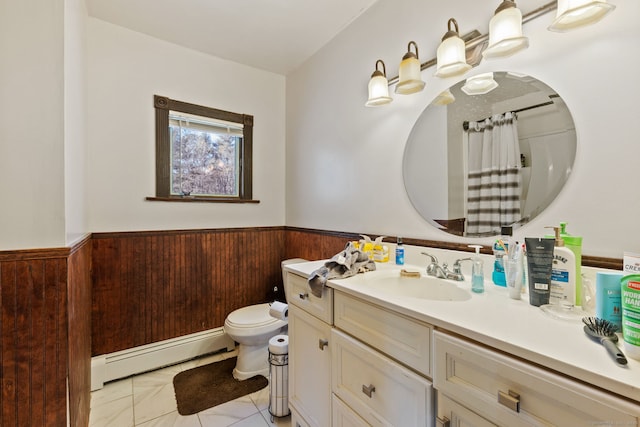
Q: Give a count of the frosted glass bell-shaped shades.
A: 5